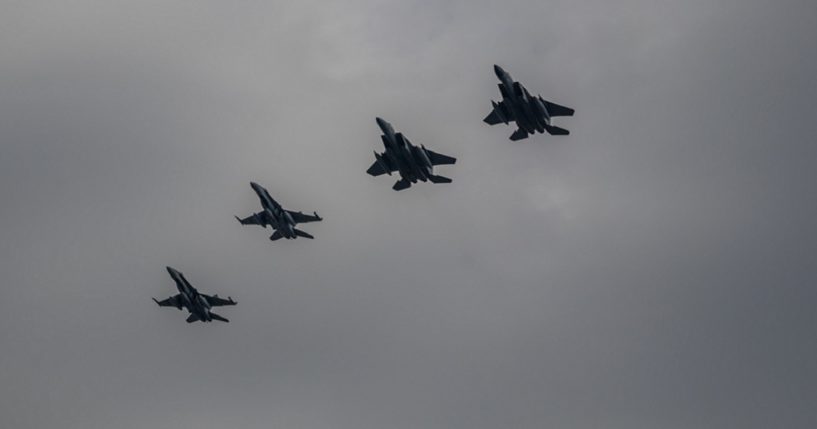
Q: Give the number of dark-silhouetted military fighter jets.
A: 4